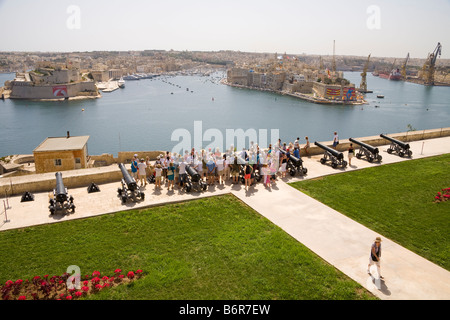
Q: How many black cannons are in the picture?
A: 8